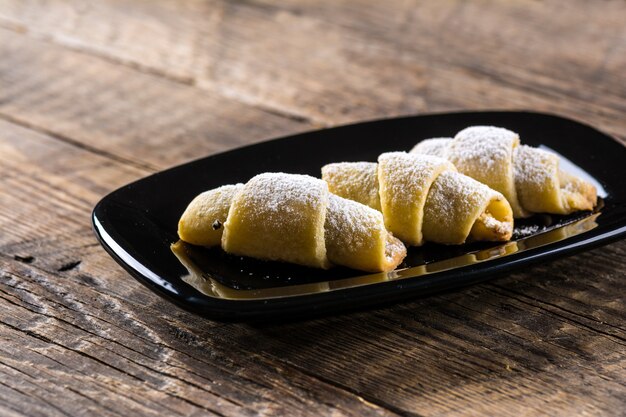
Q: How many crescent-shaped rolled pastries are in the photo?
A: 3